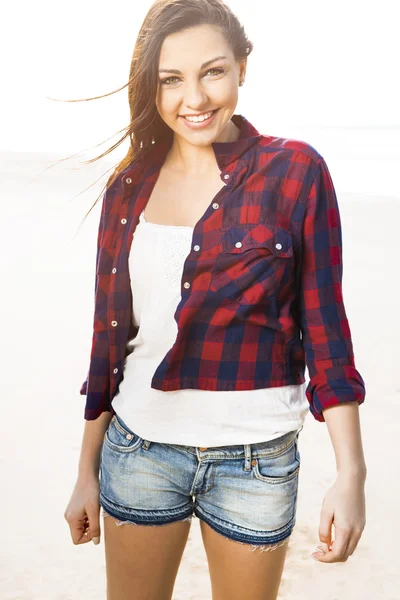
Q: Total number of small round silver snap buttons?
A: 11